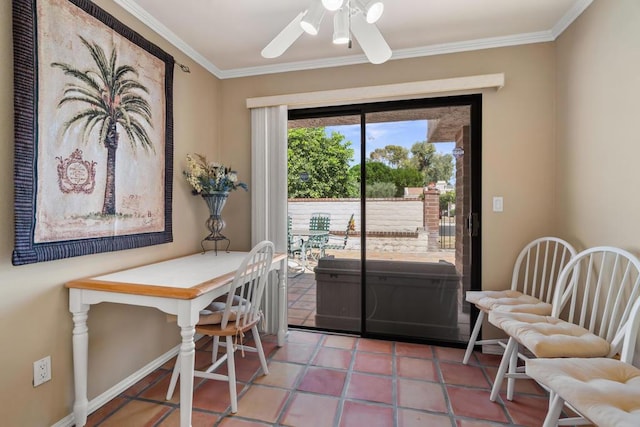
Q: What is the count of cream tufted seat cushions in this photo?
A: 4